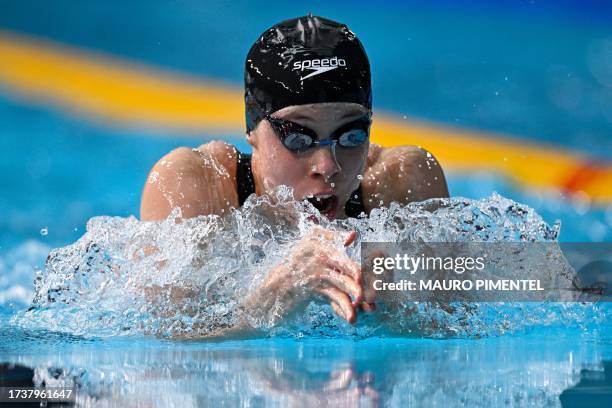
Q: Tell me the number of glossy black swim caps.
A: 1